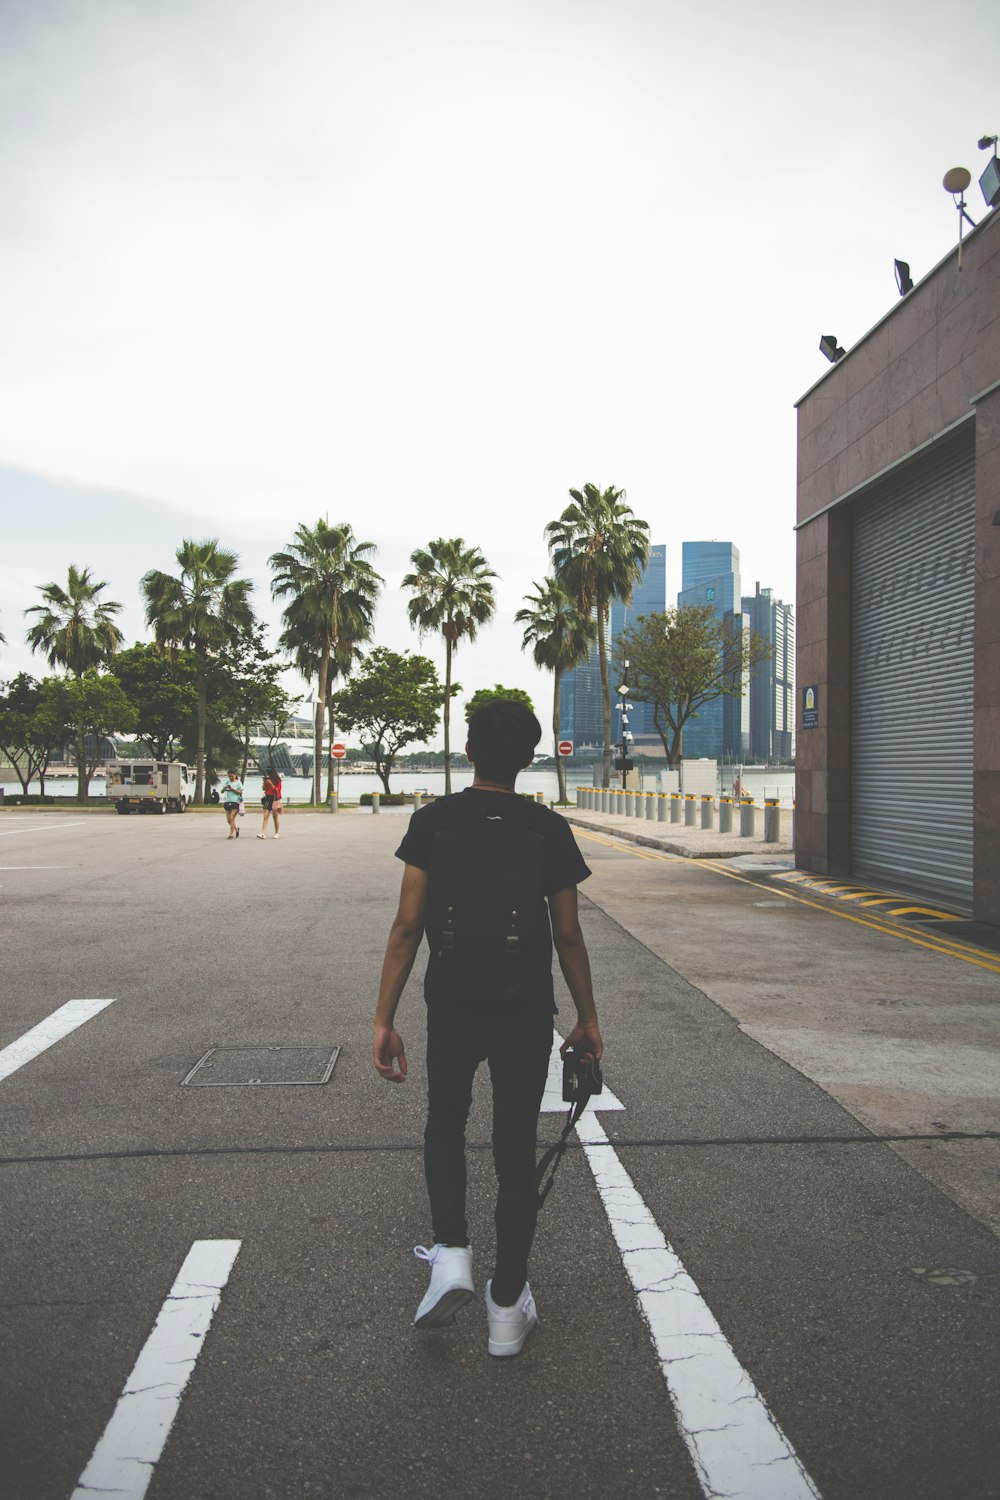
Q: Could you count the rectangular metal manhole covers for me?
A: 1